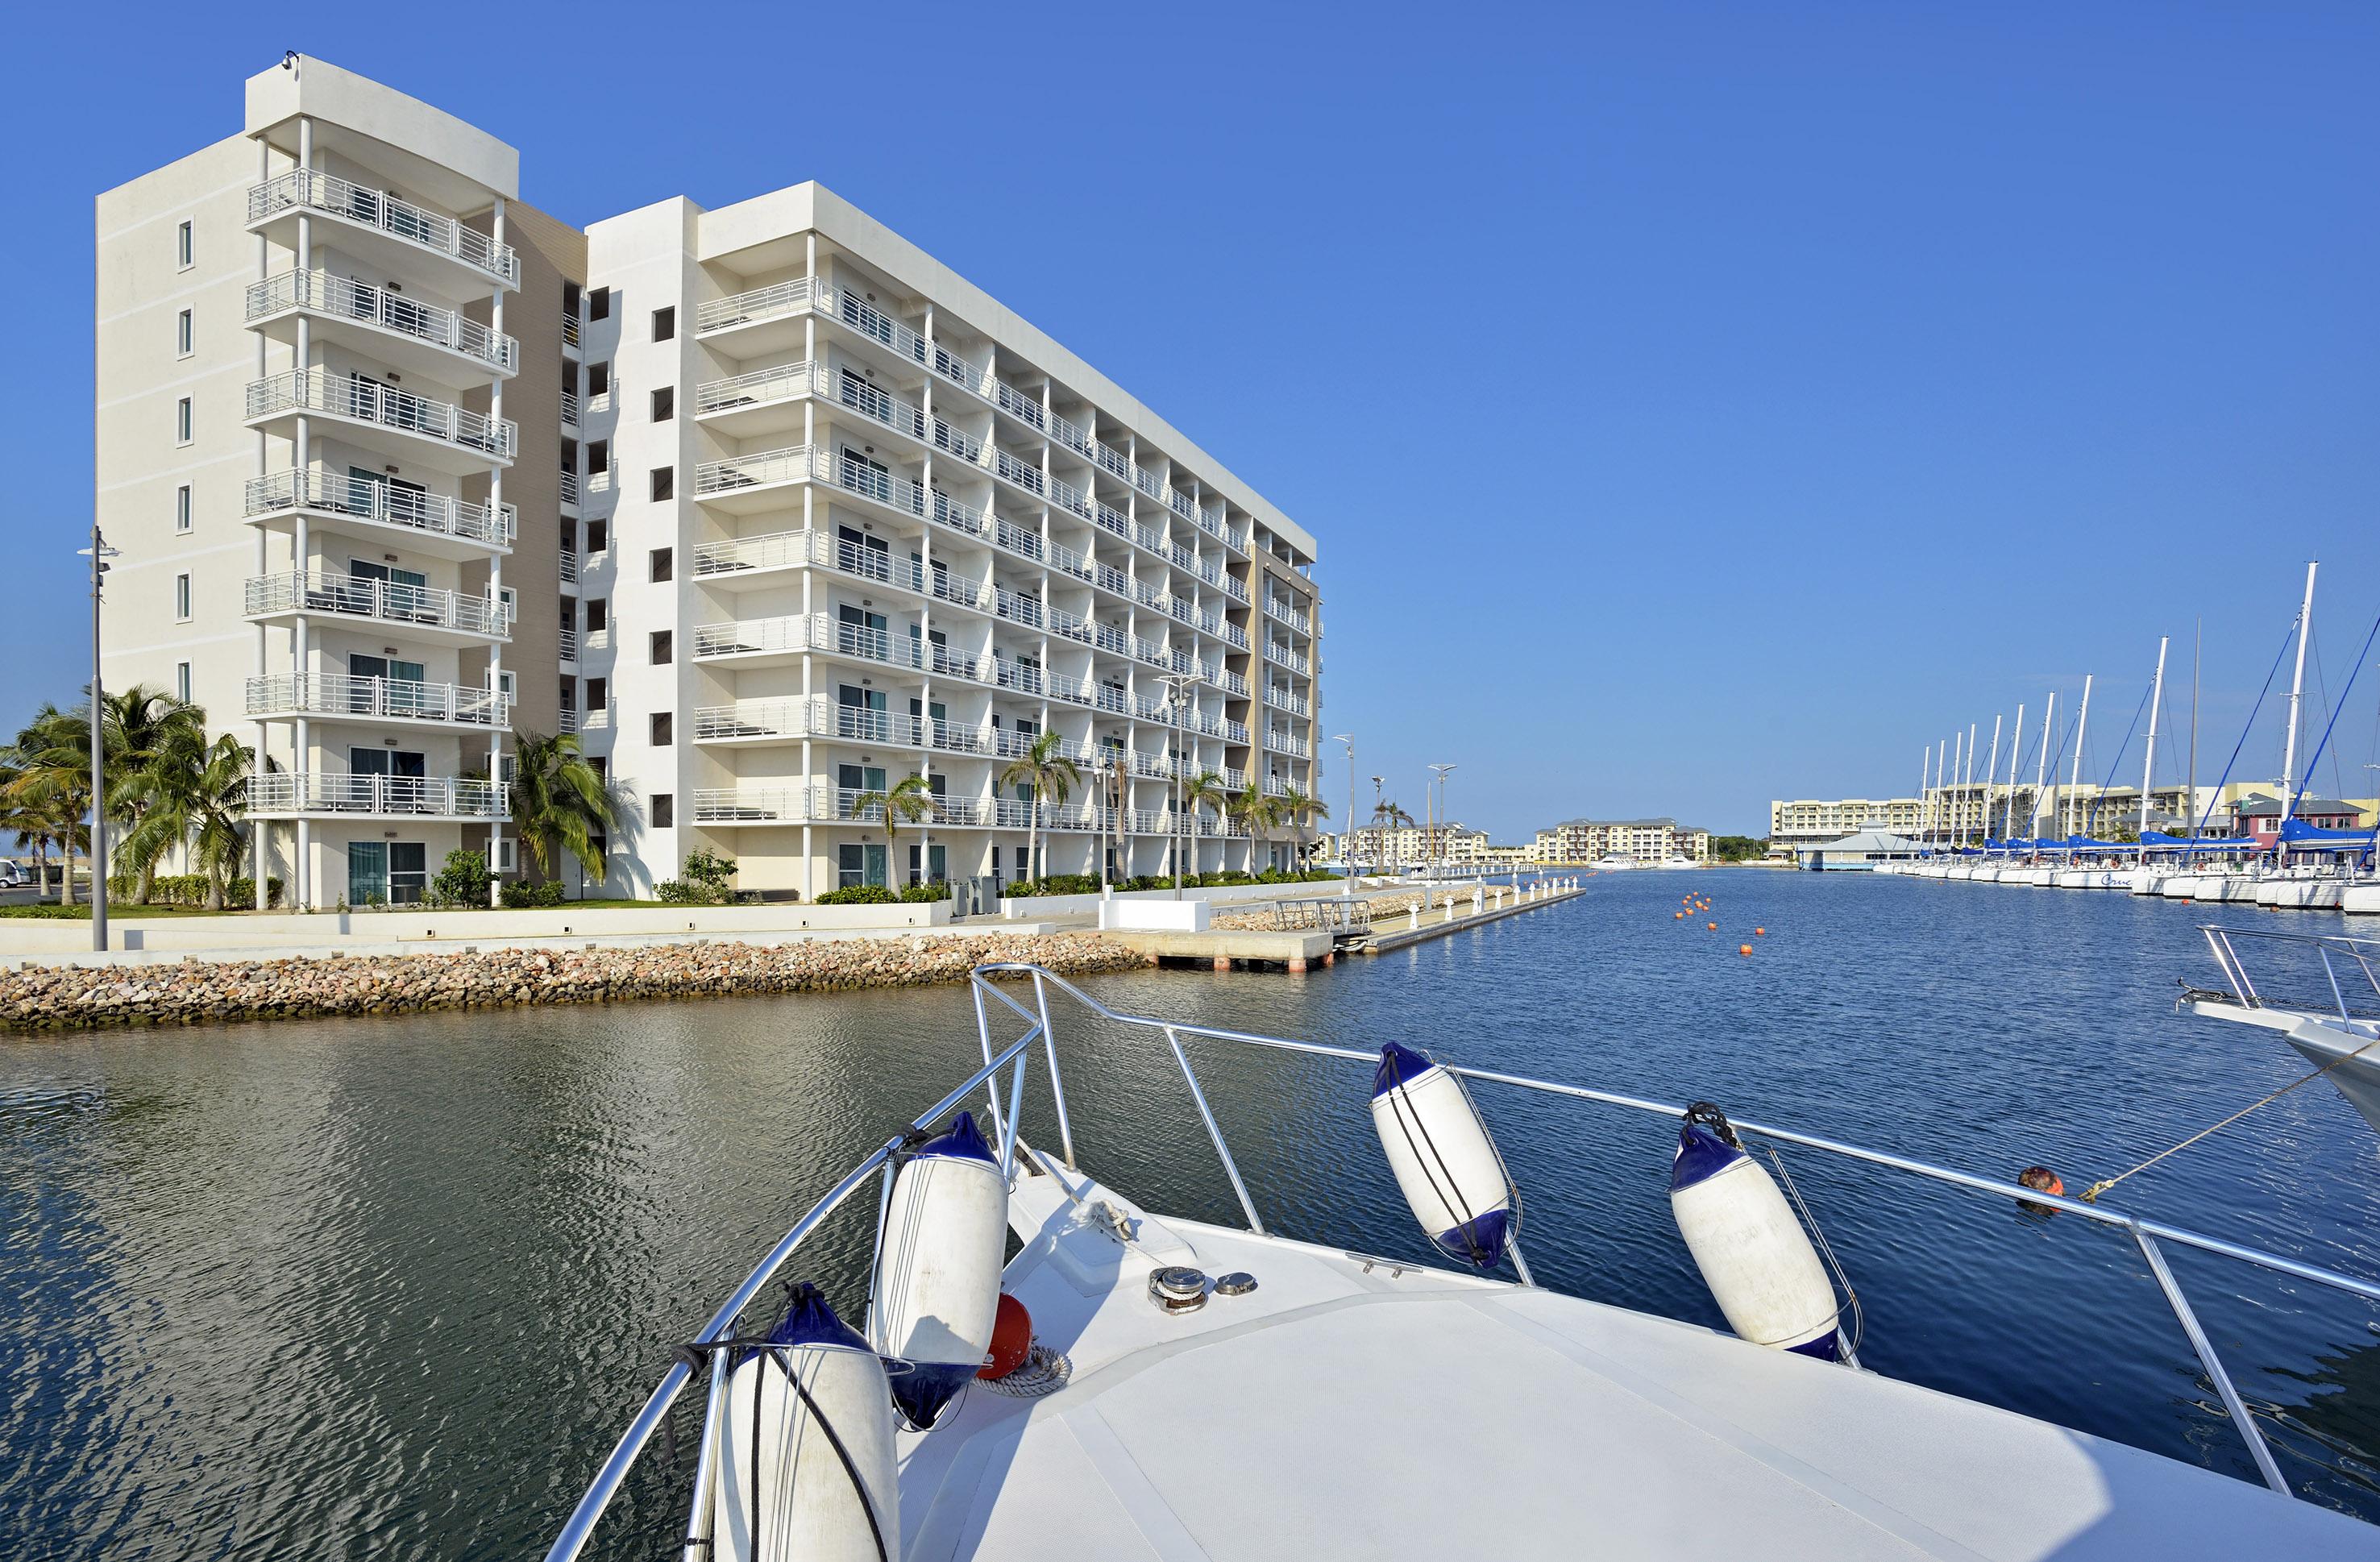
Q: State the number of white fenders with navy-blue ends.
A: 4